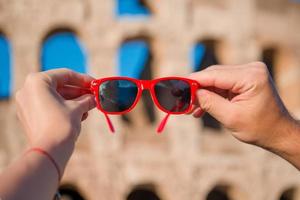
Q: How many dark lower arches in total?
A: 4